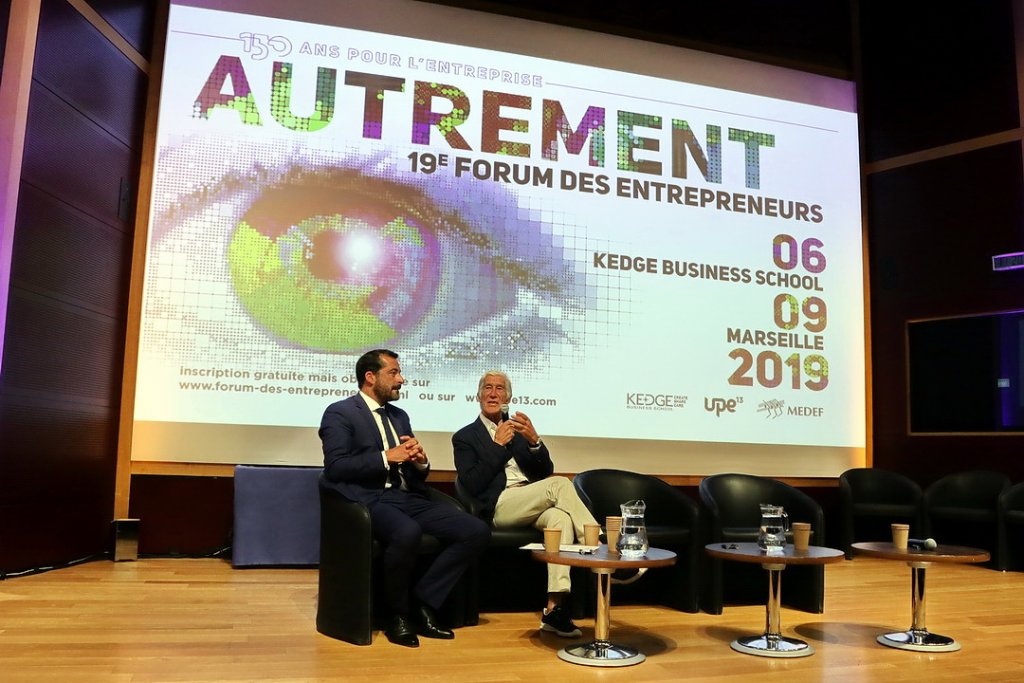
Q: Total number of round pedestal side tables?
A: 3